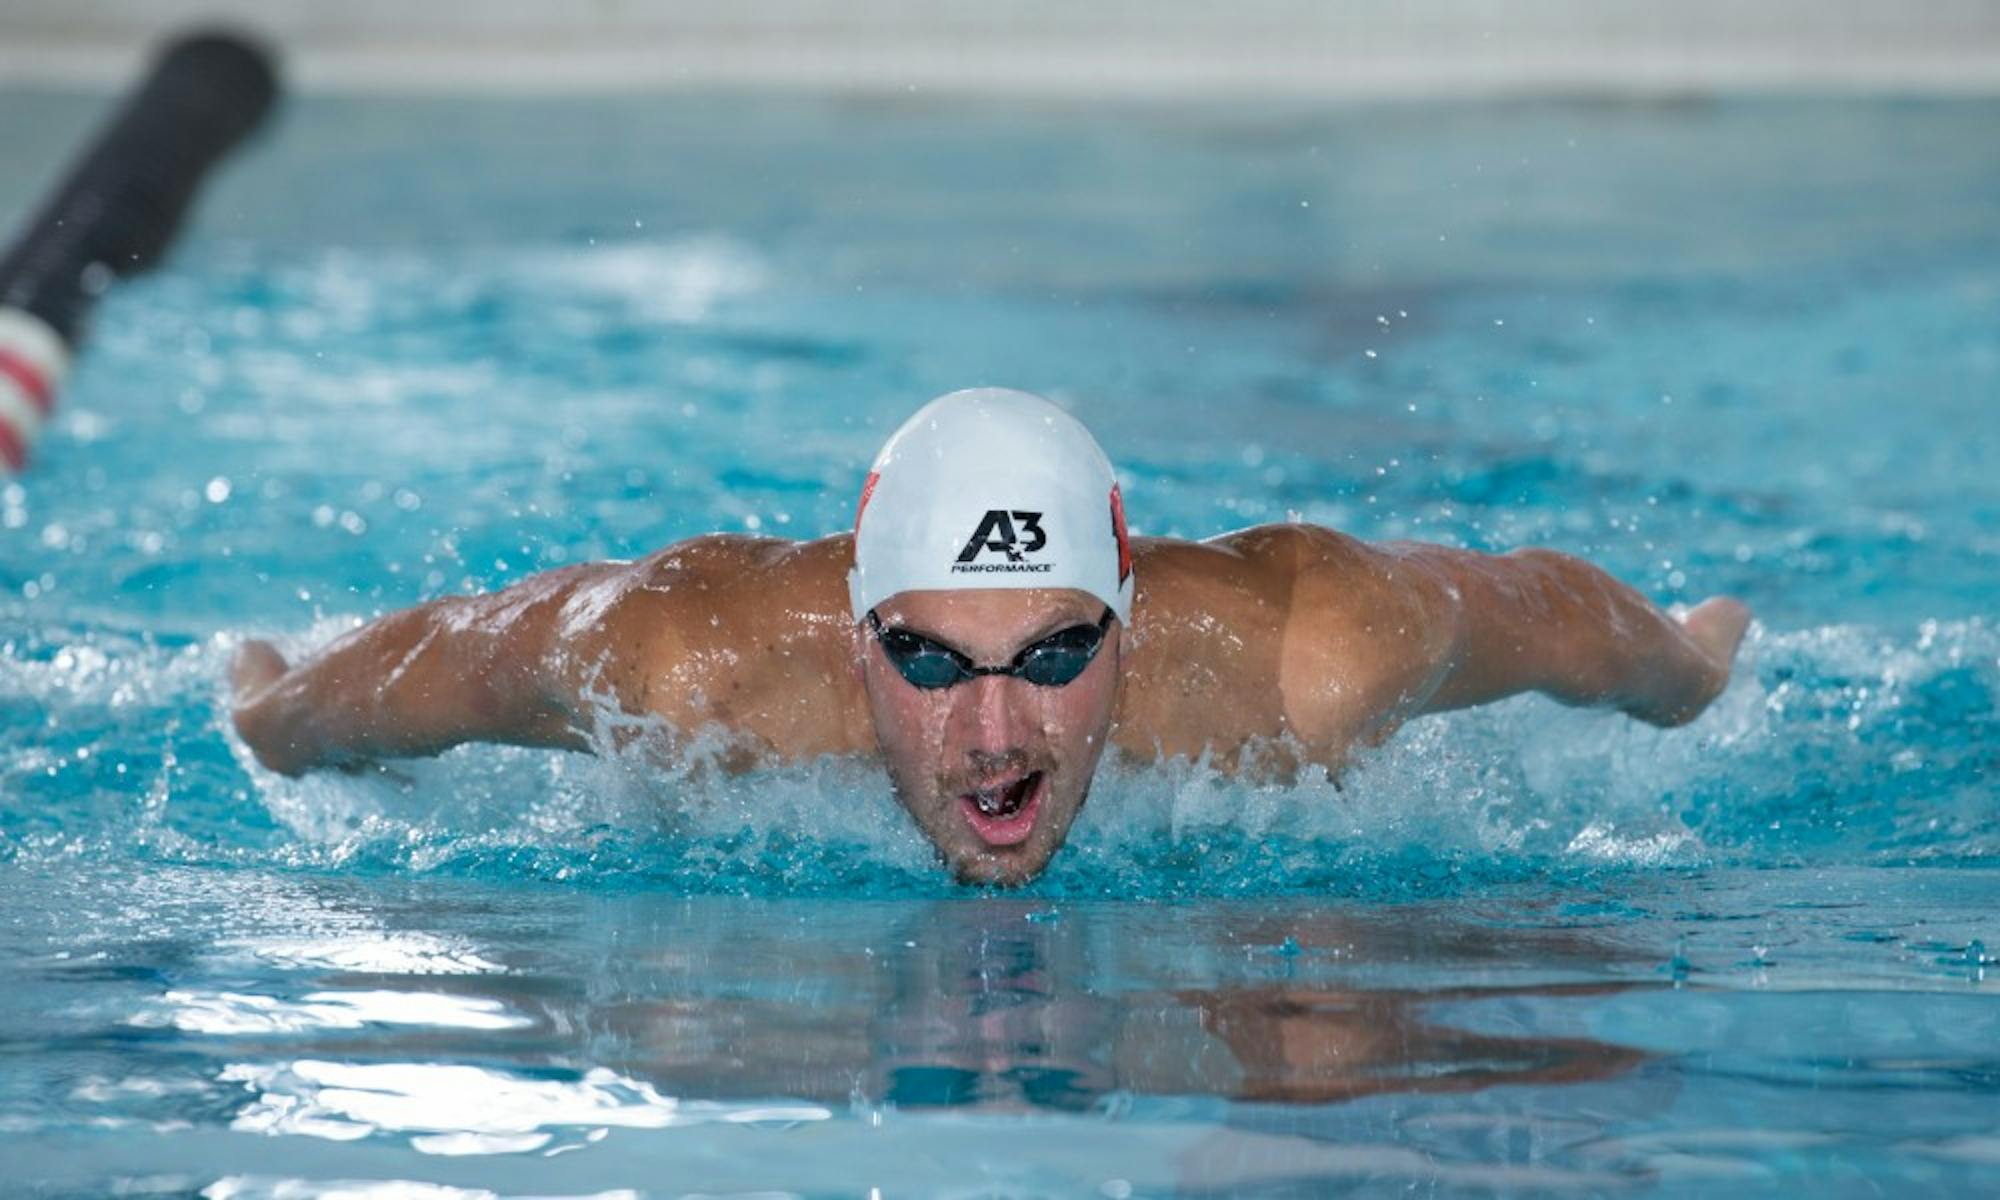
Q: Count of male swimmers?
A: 1